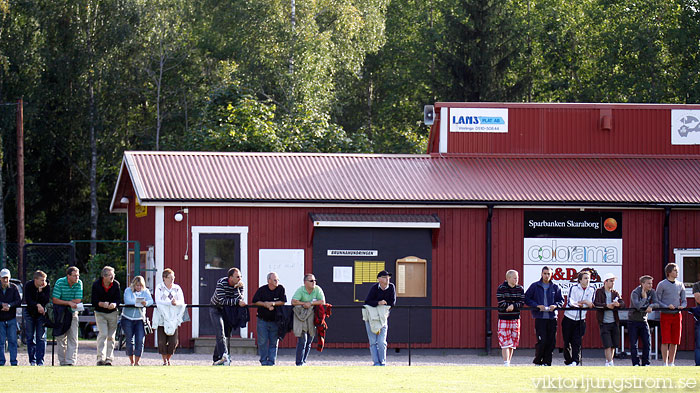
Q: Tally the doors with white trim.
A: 1